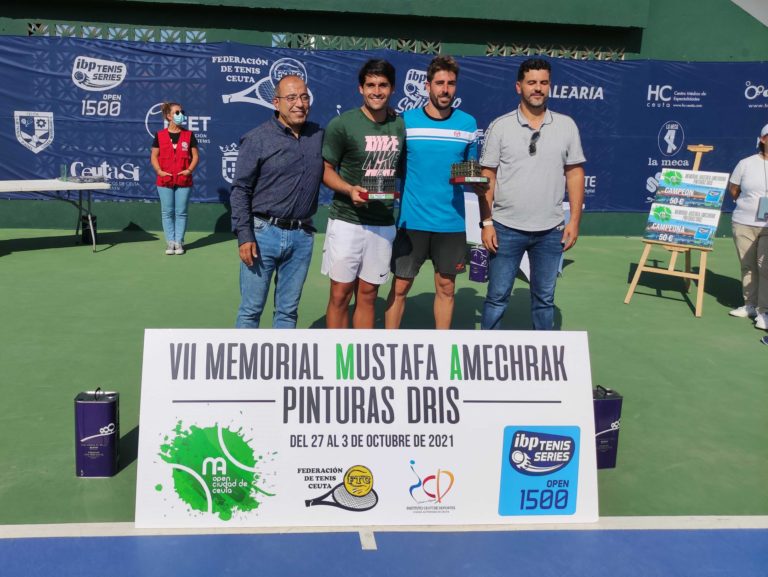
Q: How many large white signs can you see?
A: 1